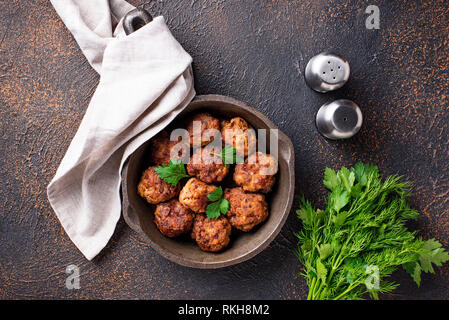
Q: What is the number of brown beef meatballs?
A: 10